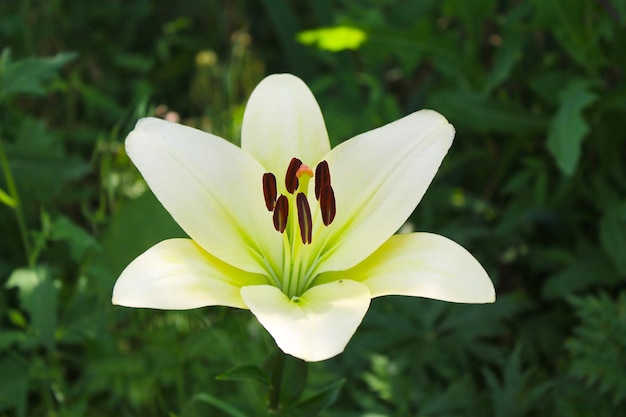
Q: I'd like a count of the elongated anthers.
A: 6